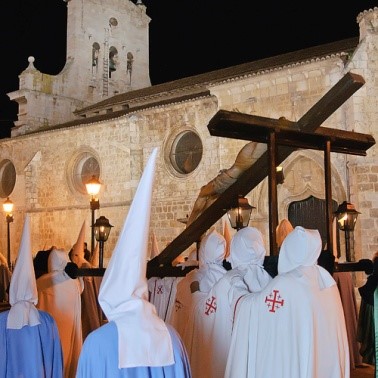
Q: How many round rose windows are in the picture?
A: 3